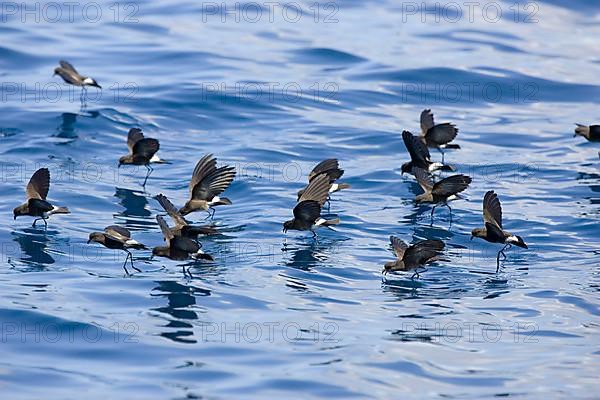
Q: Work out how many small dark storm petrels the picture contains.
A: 15